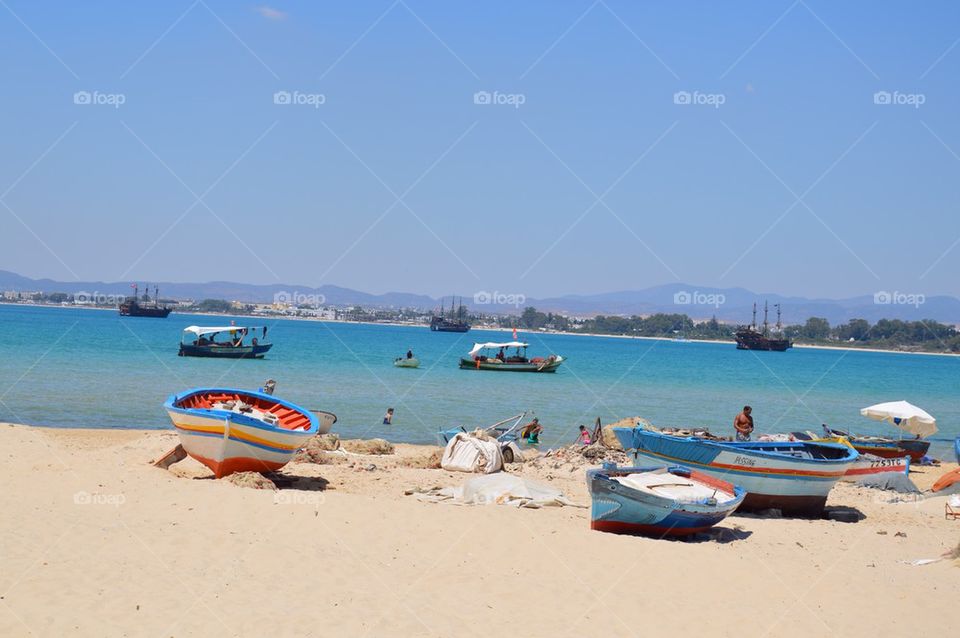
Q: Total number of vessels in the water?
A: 6